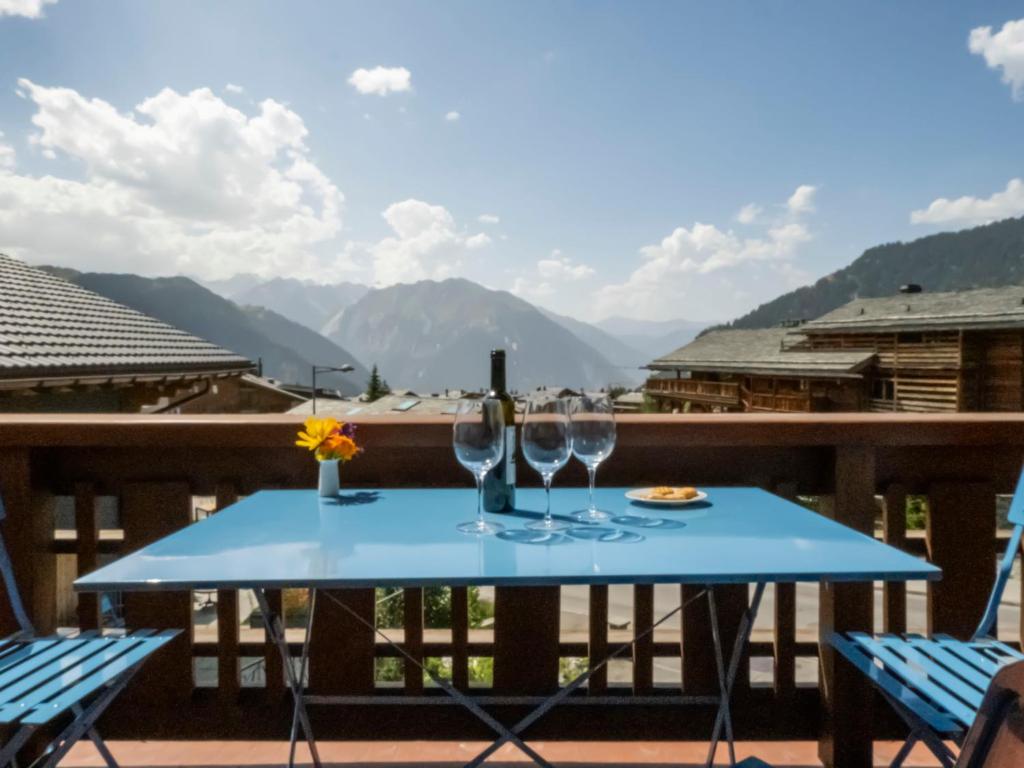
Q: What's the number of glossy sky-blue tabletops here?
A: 1